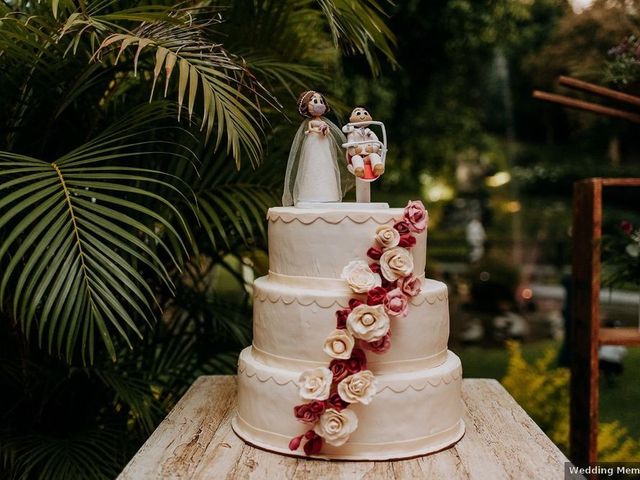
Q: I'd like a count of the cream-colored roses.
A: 8